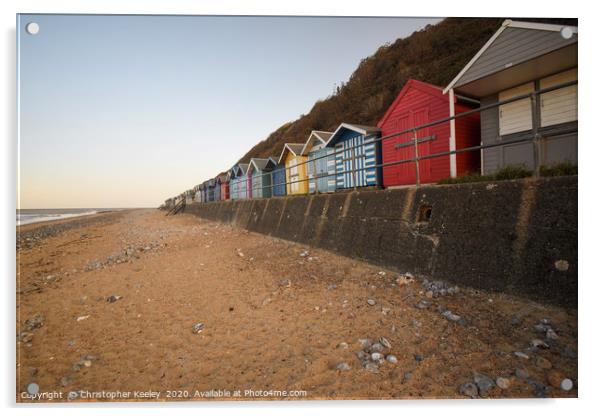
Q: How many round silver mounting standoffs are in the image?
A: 4